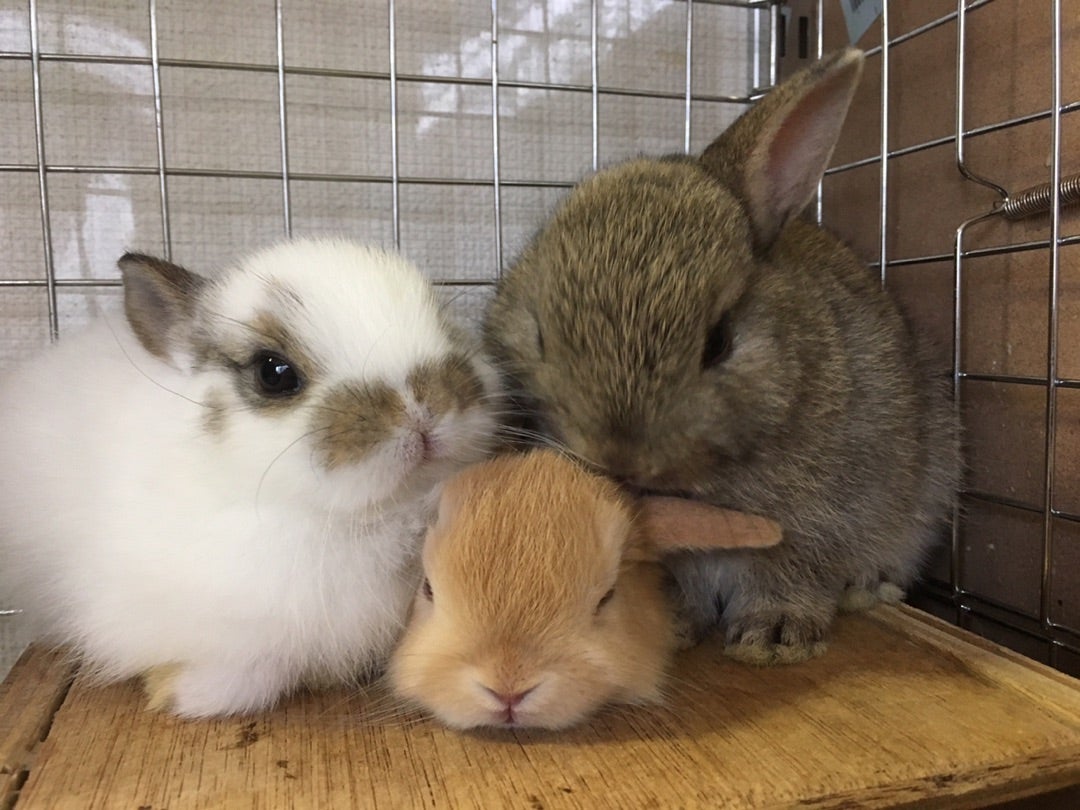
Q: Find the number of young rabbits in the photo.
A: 3